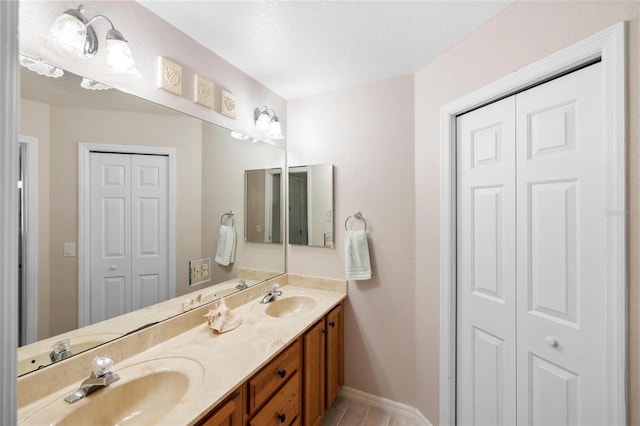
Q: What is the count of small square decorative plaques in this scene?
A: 3